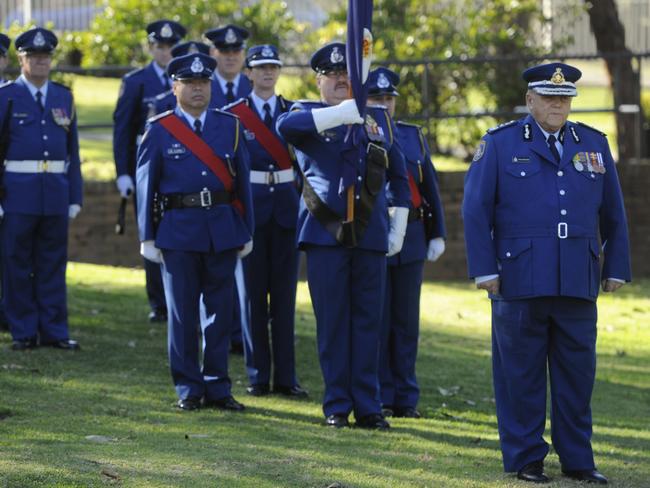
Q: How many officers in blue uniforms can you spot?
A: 10